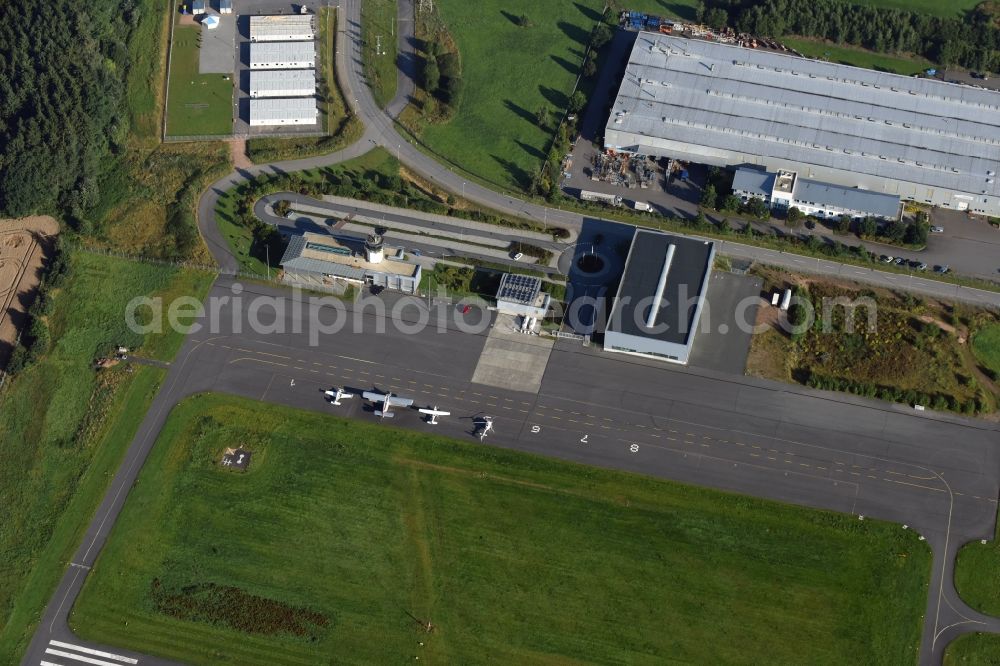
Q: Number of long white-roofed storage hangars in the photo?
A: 4